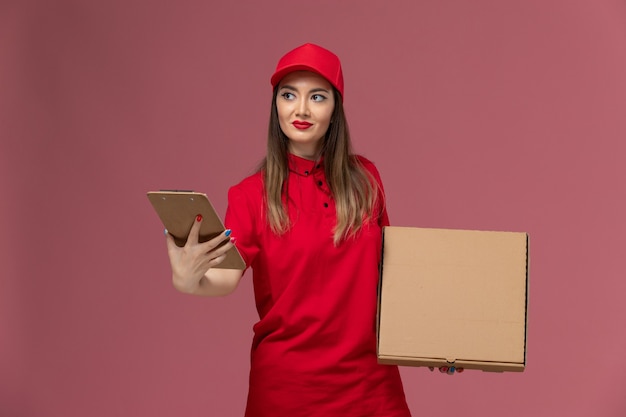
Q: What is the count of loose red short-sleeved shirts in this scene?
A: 1